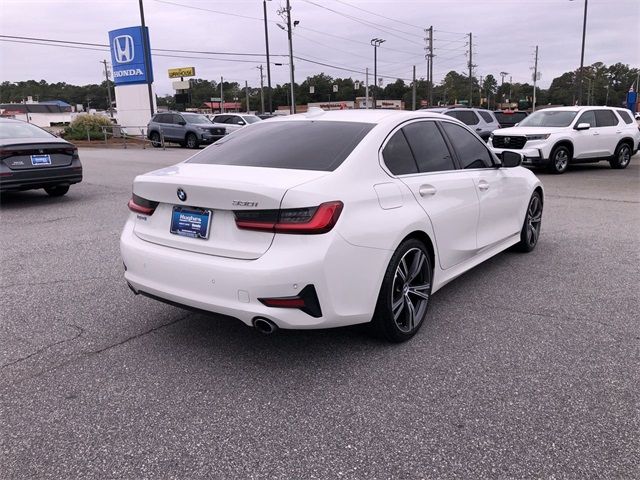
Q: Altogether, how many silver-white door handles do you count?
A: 4